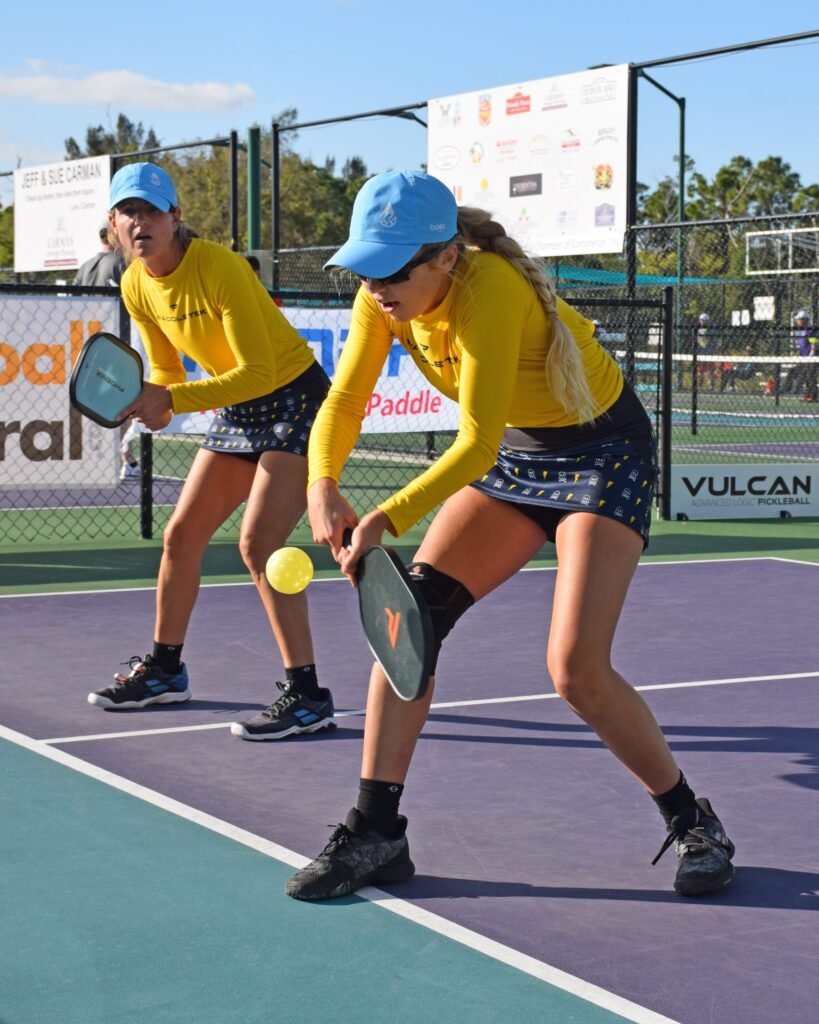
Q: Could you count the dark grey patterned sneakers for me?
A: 2